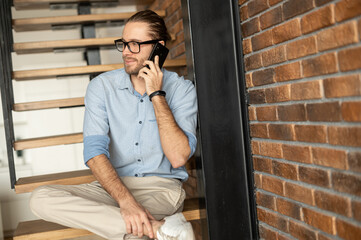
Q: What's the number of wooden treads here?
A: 8